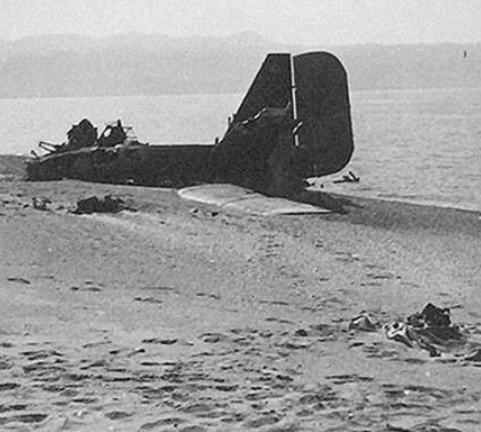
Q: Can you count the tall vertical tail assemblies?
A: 1